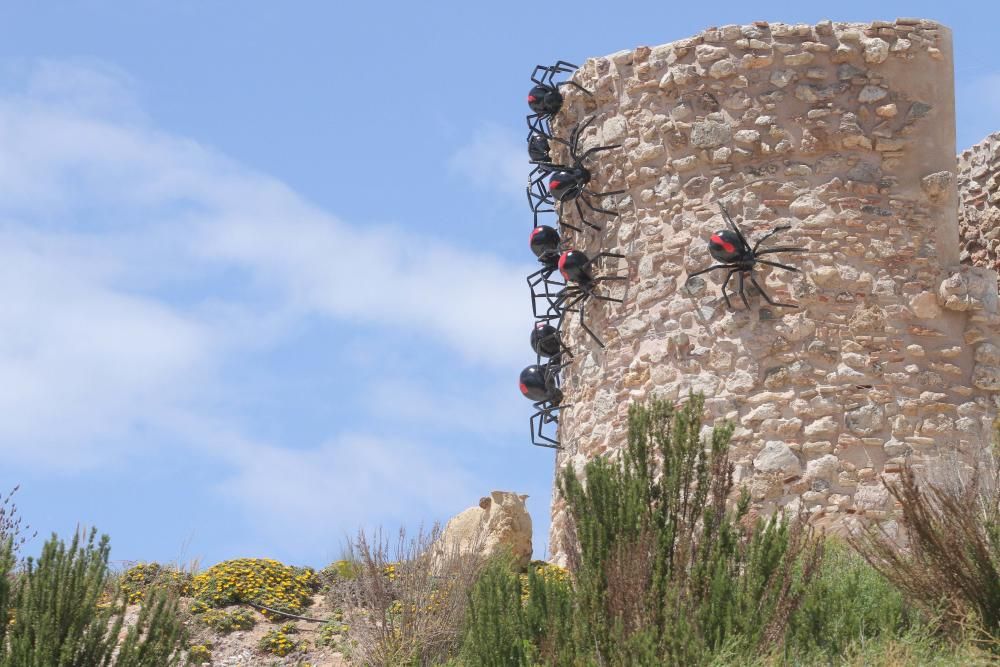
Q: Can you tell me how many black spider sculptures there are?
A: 8